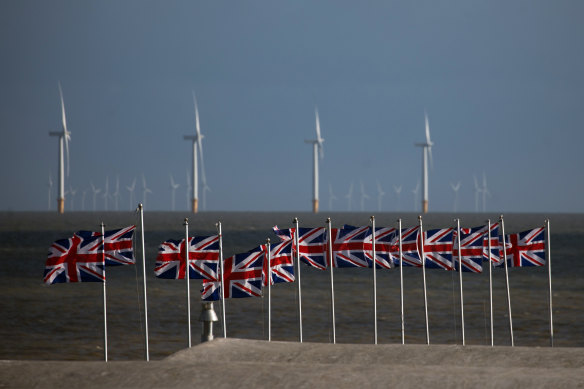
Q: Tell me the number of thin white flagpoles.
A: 14